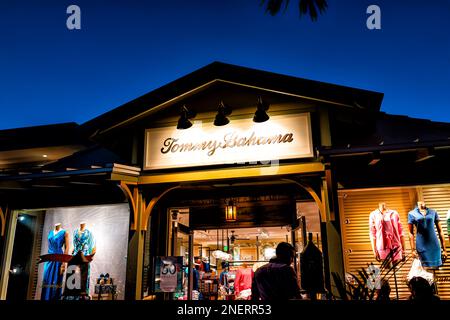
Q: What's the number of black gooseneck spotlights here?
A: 3